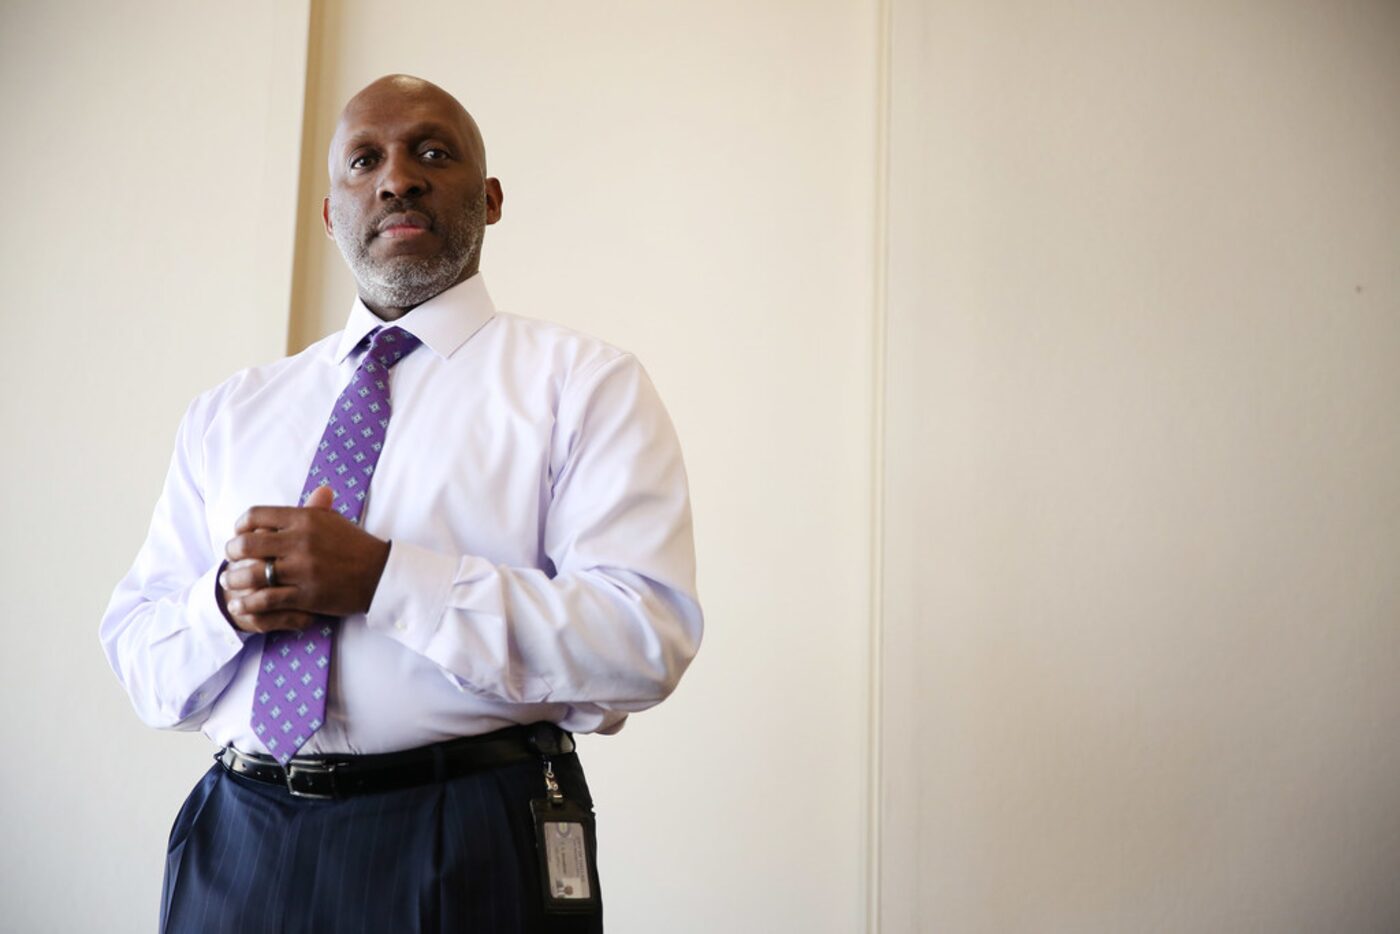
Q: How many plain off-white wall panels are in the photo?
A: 3